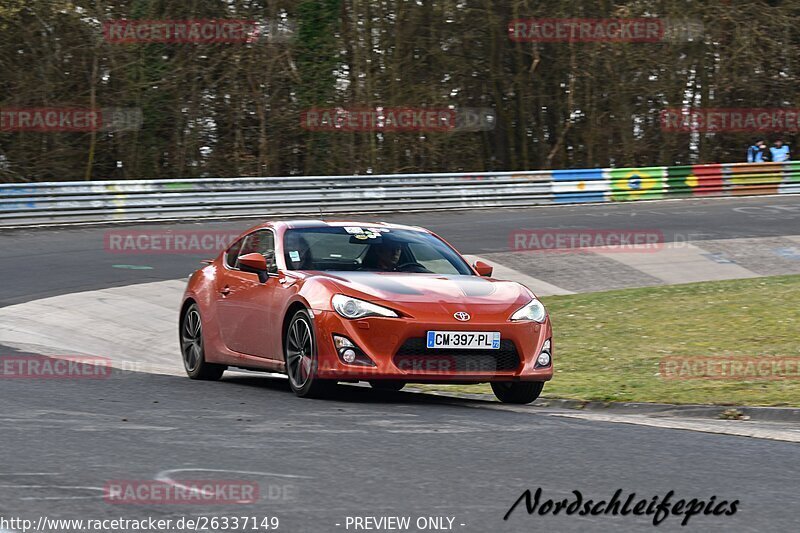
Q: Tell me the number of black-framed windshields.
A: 1